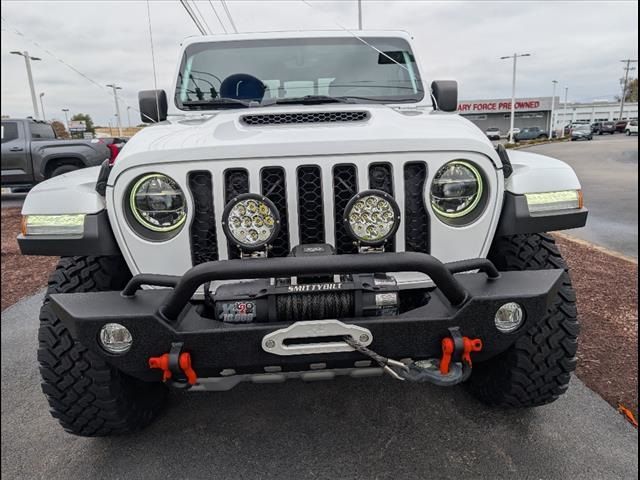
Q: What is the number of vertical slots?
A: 7